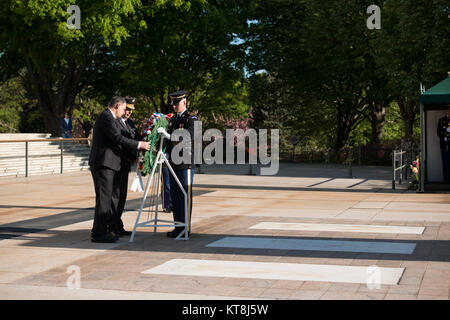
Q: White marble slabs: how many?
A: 3